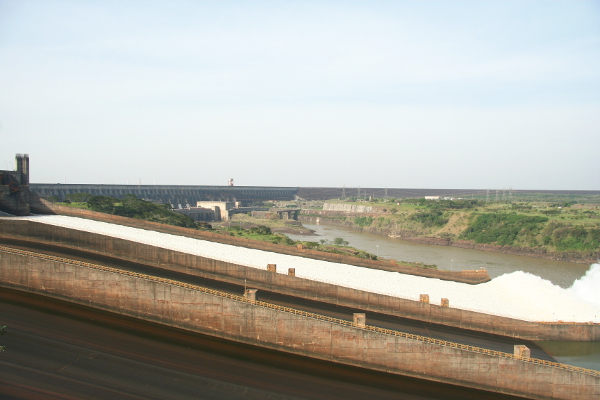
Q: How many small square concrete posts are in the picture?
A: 7